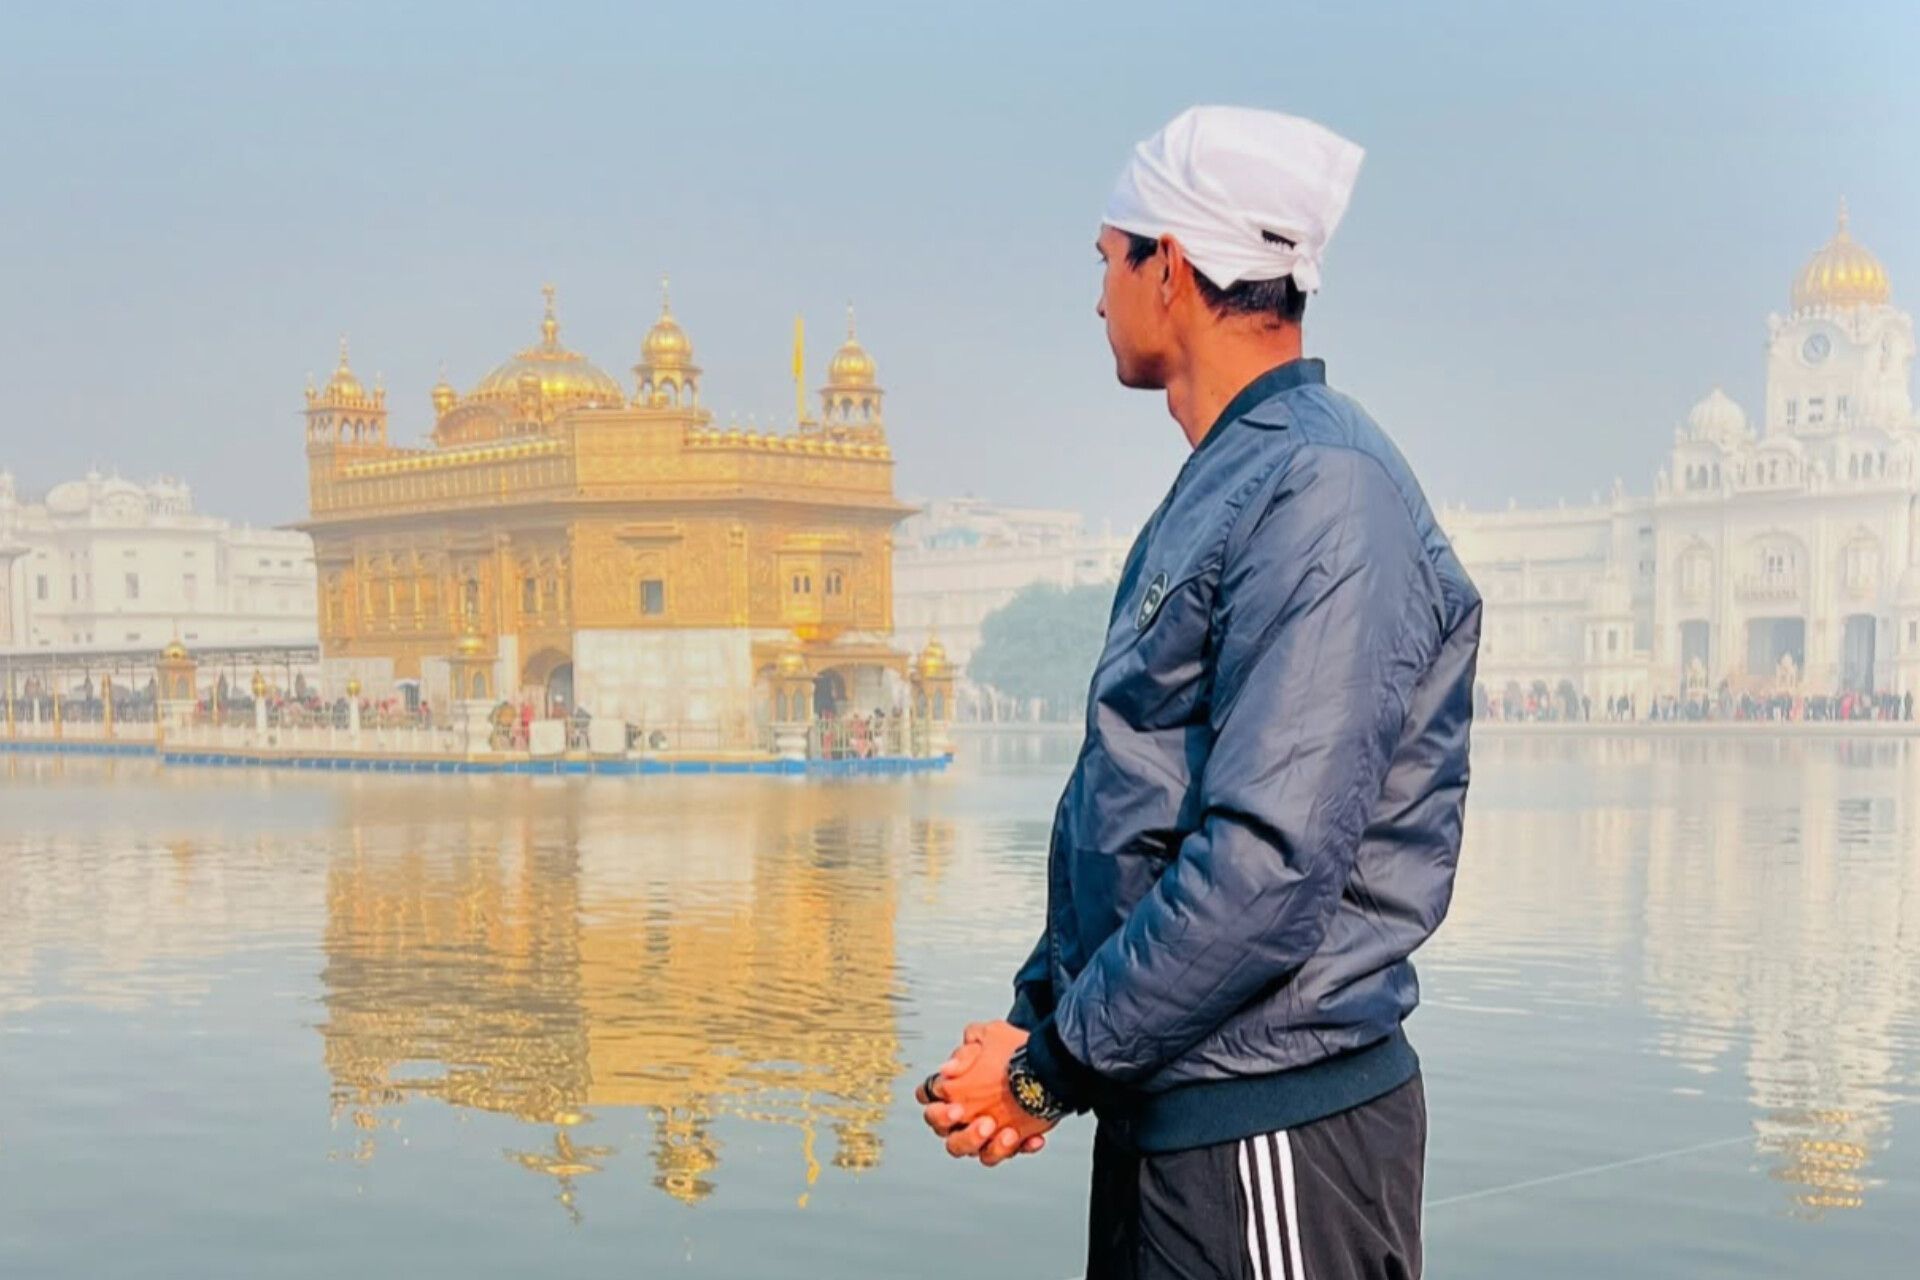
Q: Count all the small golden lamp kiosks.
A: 4